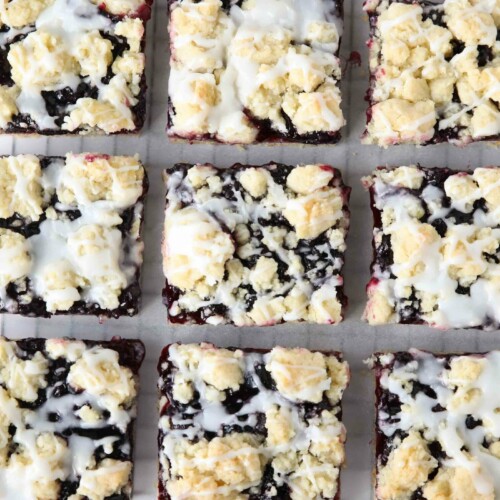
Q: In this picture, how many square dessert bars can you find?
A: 9